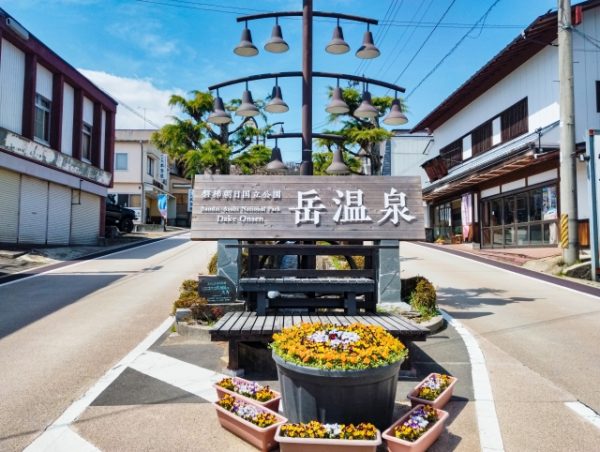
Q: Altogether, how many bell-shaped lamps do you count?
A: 12